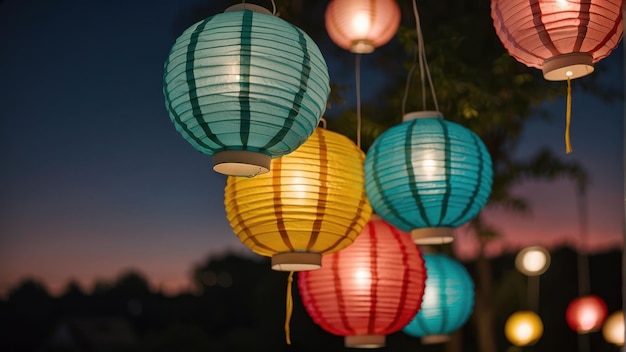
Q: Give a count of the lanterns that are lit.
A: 11